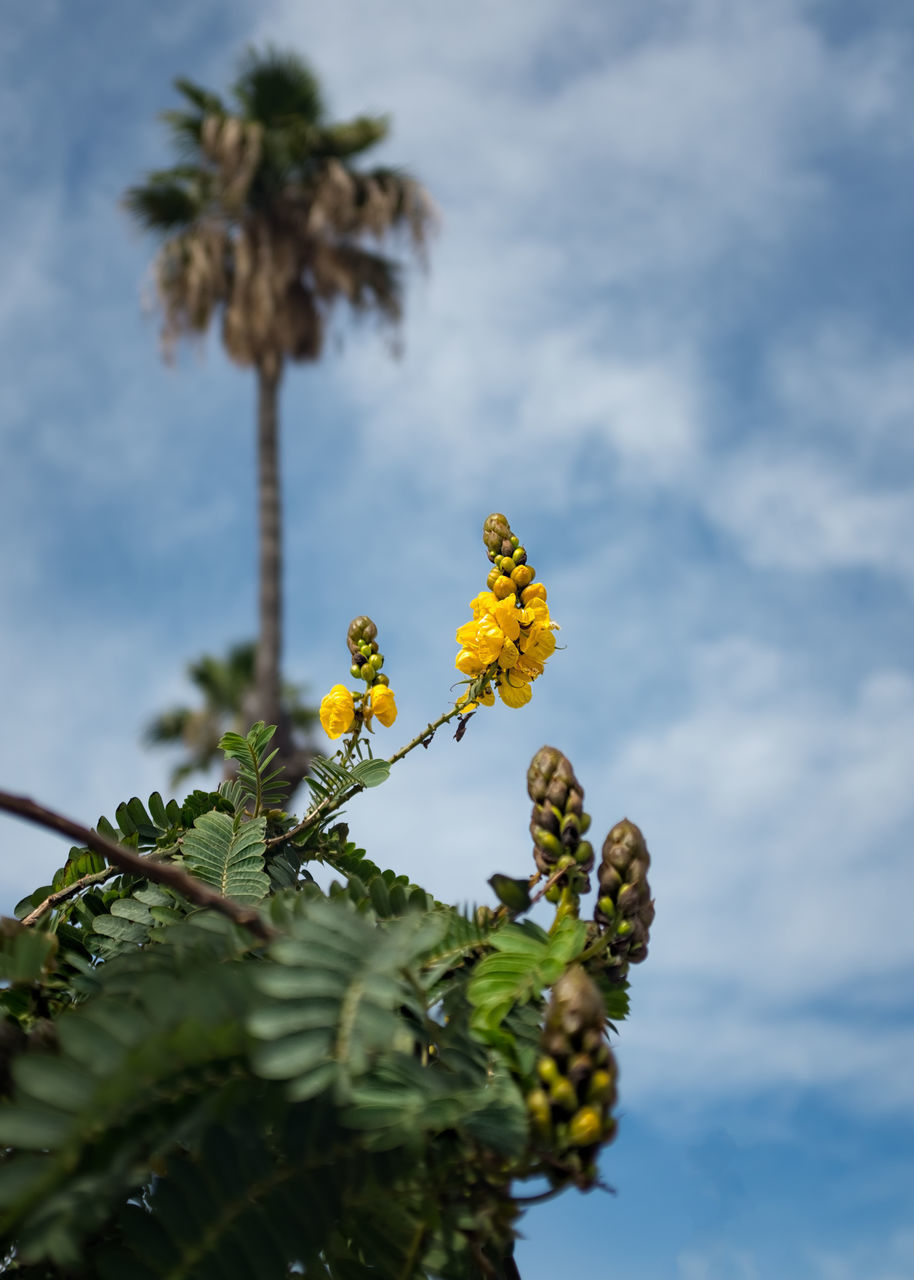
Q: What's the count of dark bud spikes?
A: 3